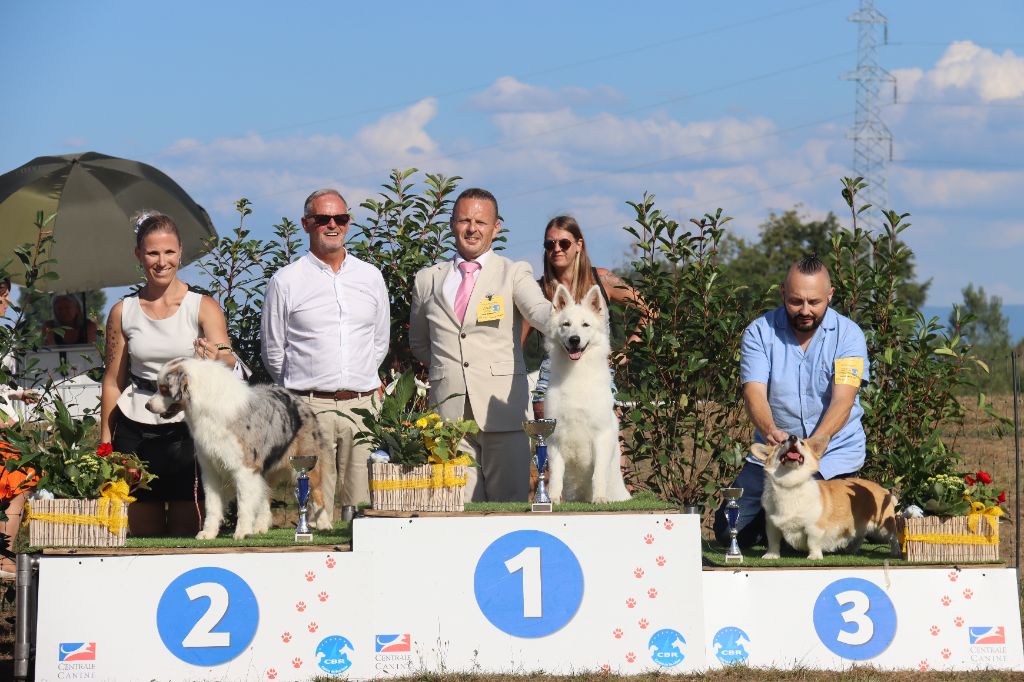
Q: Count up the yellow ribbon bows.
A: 3